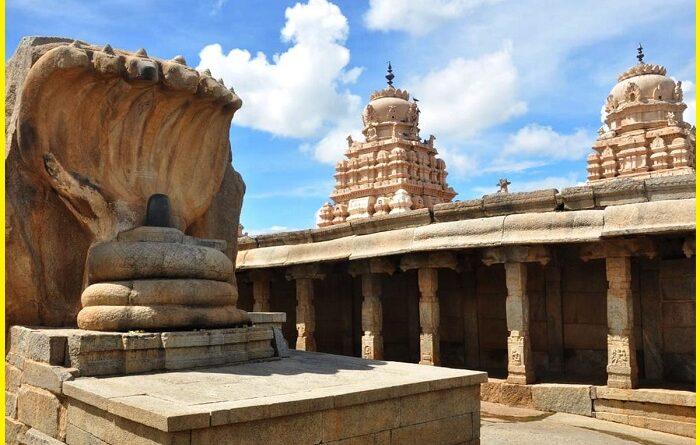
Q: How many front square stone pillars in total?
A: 6